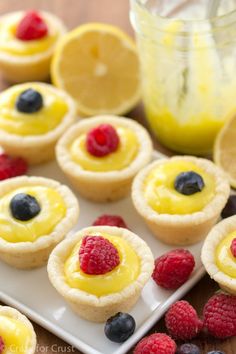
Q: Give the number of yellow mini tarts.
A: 8